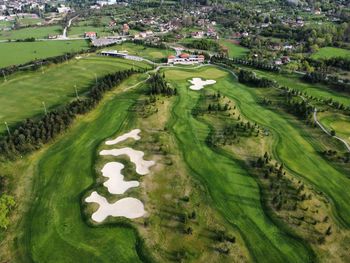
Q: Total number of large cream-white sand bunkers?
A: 5